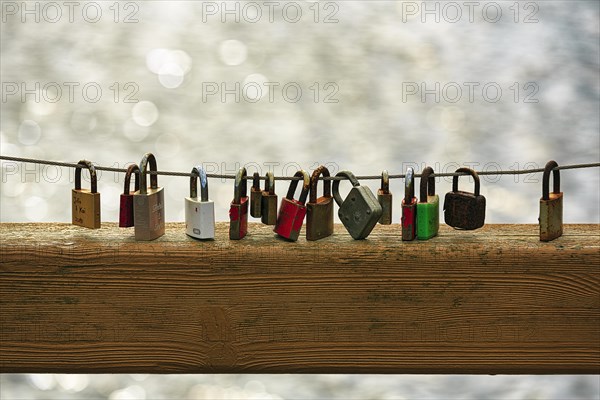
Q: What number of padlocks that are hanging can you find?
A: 15